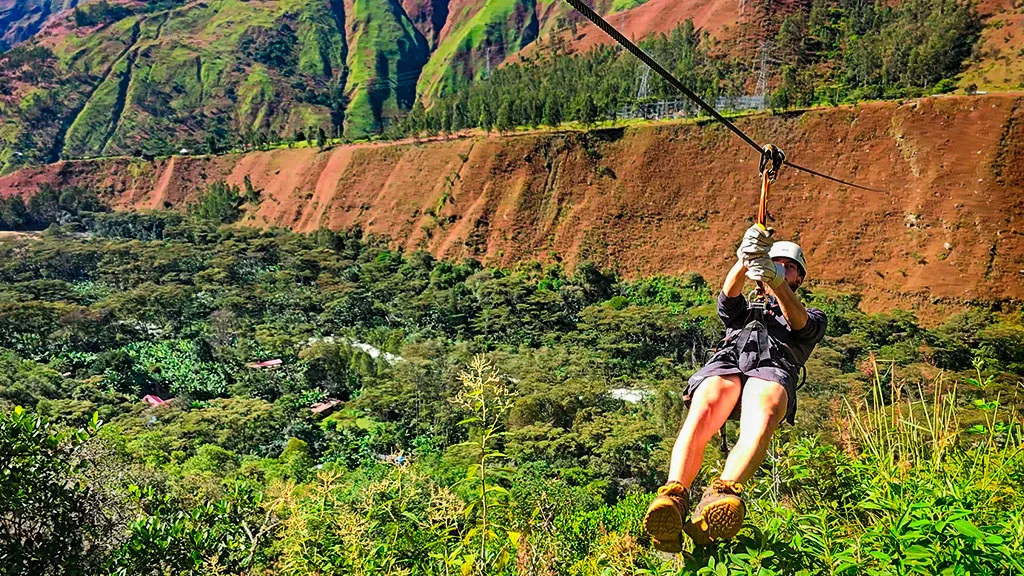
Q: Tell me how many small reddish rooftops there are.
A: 3